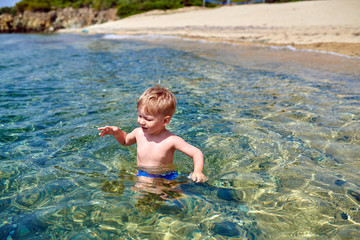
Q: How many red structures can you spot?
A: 0